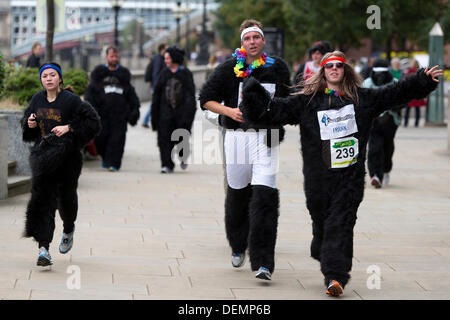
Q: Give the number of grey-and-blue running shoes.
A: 4